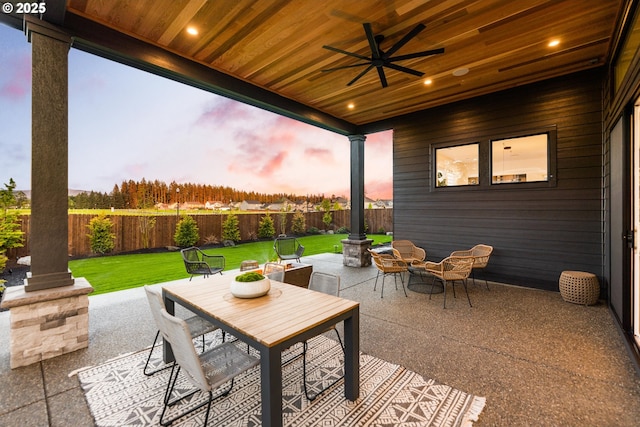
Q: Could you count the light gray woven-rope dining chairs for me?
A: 4